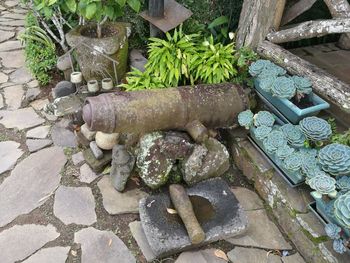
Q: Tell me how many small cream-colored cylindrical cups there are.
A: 3